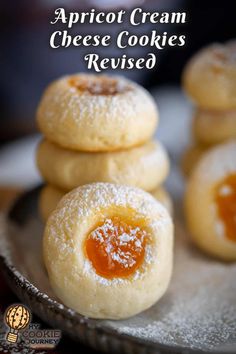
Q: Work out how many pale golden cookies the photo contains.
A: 8